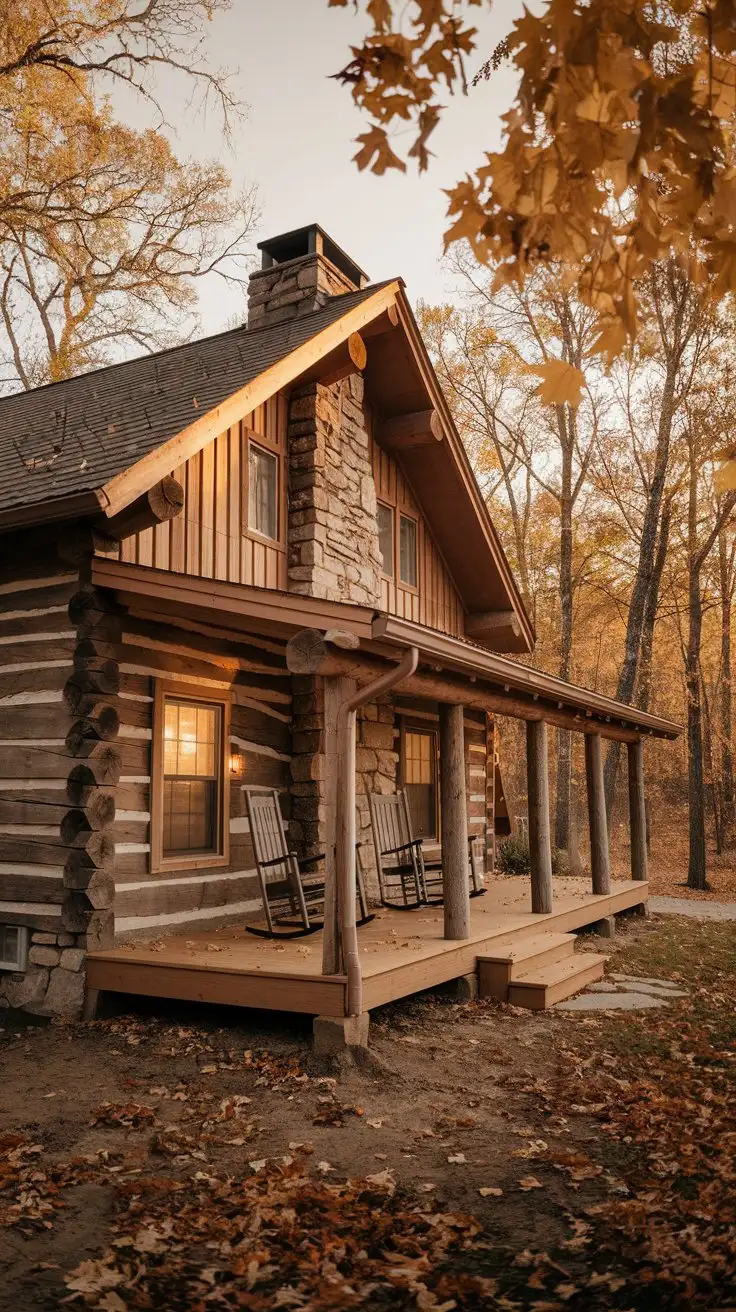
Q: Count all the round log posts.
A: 4